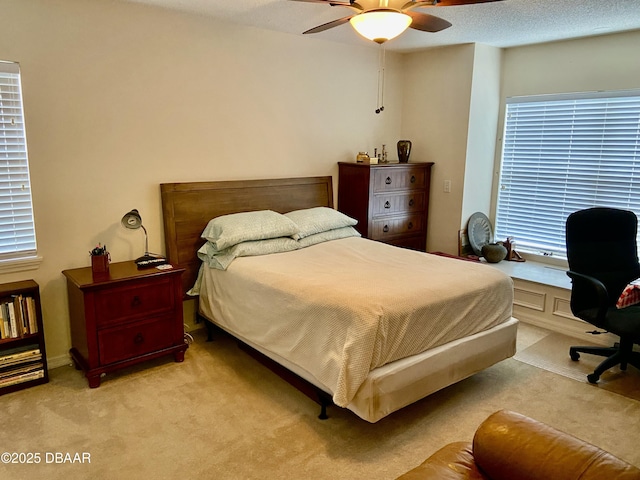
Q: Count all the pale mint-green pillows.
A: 4